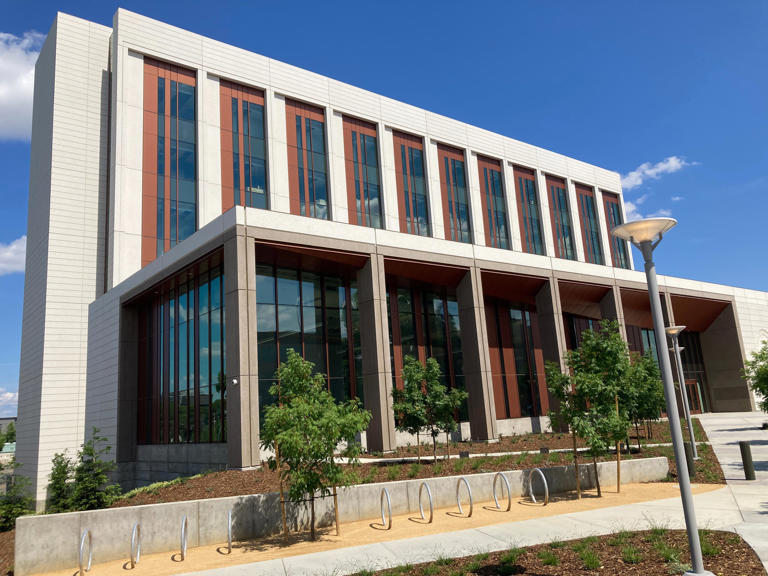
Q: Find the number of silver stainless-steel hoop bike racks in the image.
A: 9